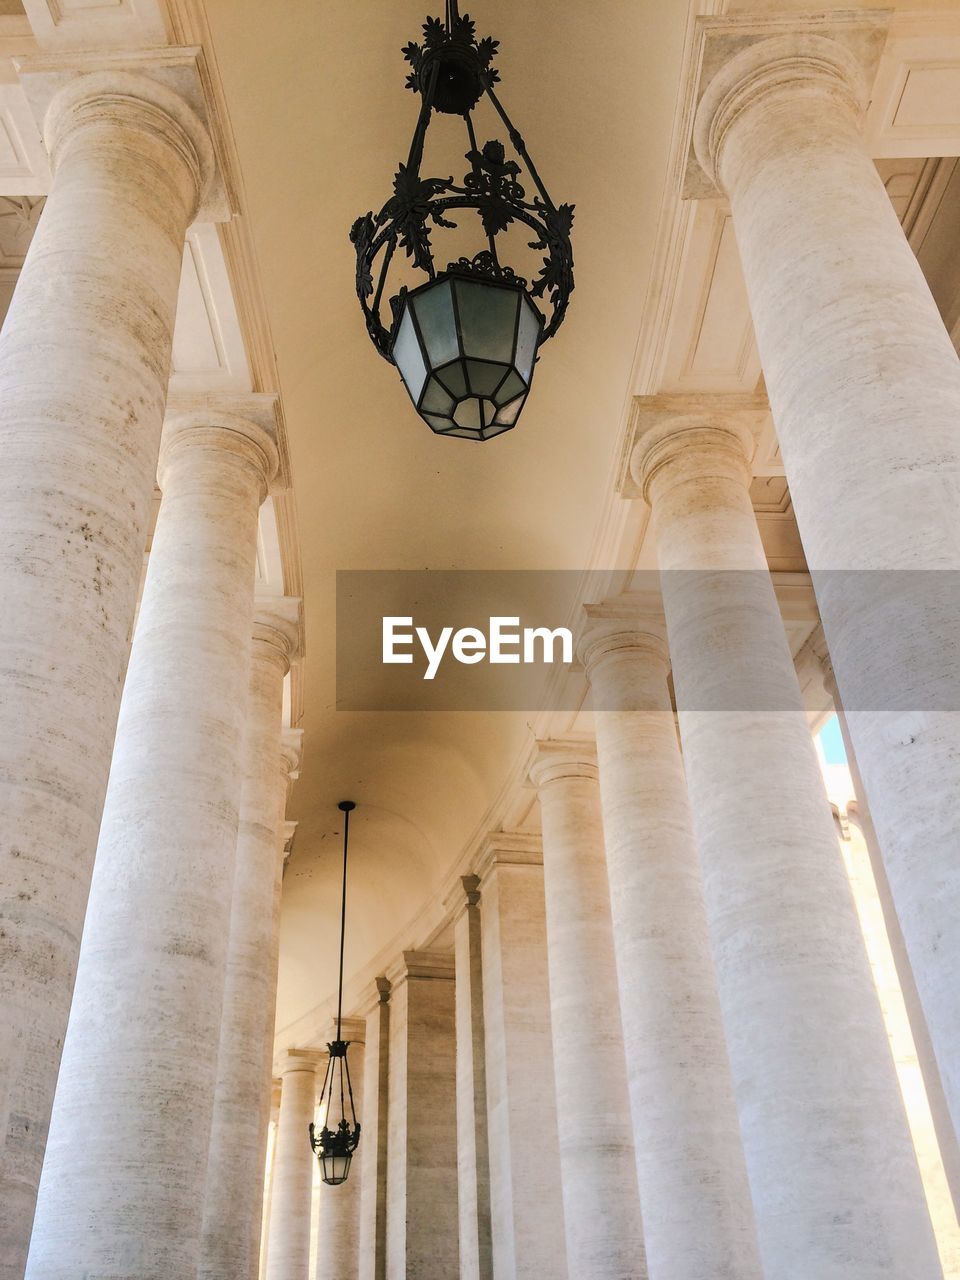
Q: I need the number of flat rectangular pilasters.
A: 4